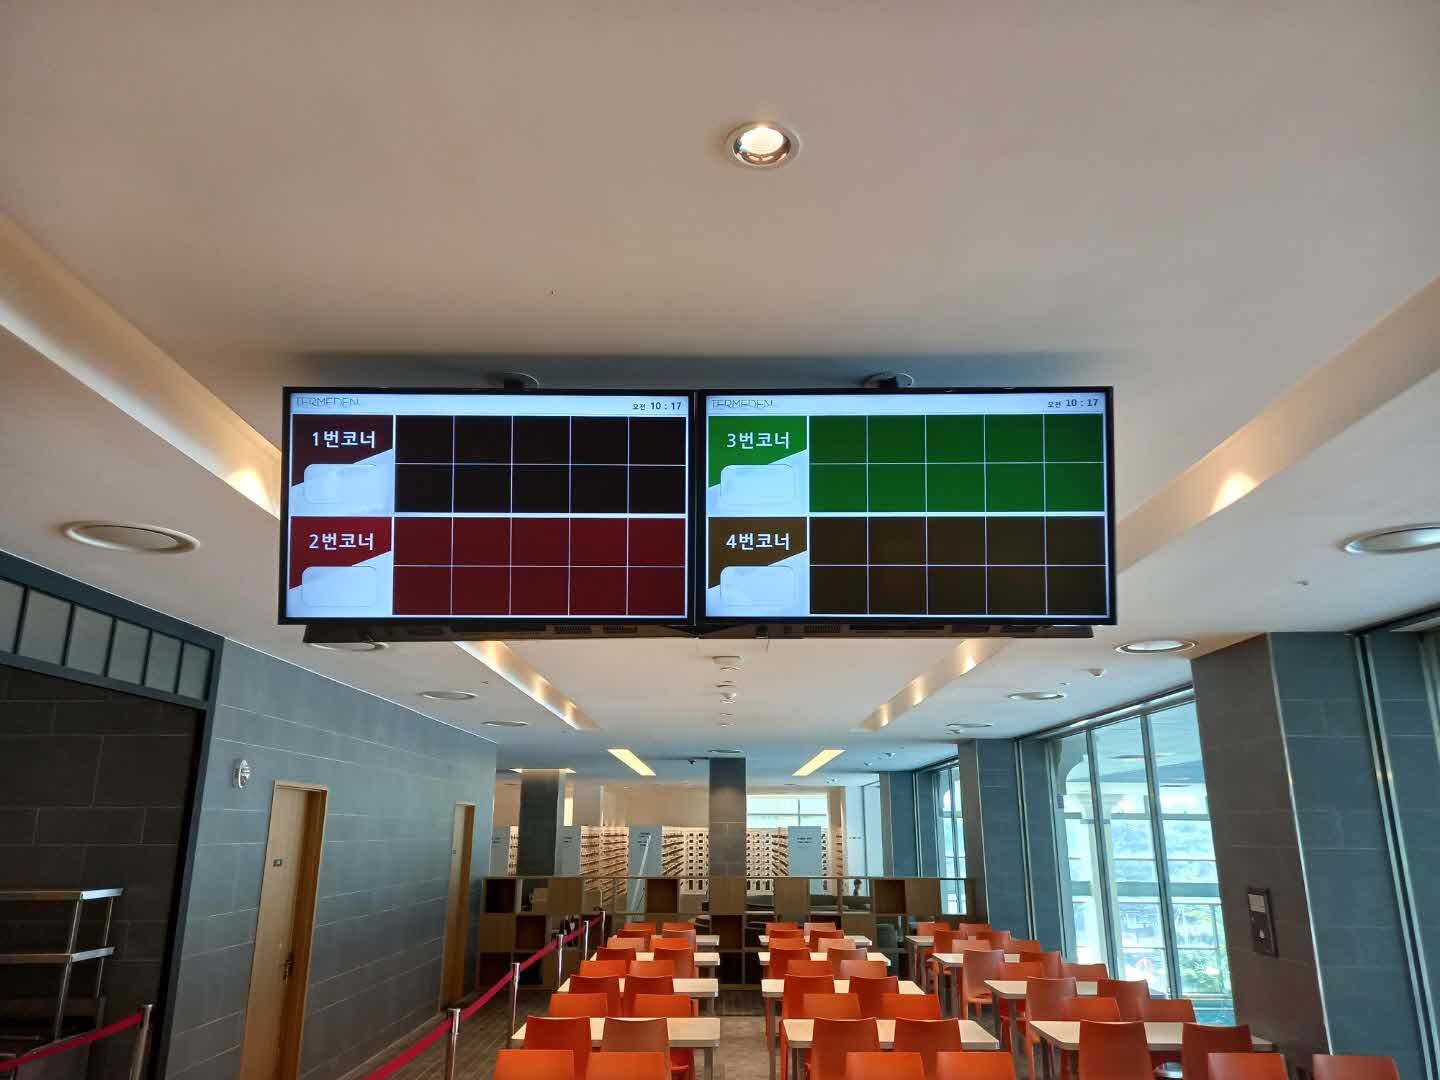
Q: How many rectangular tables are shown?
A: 12